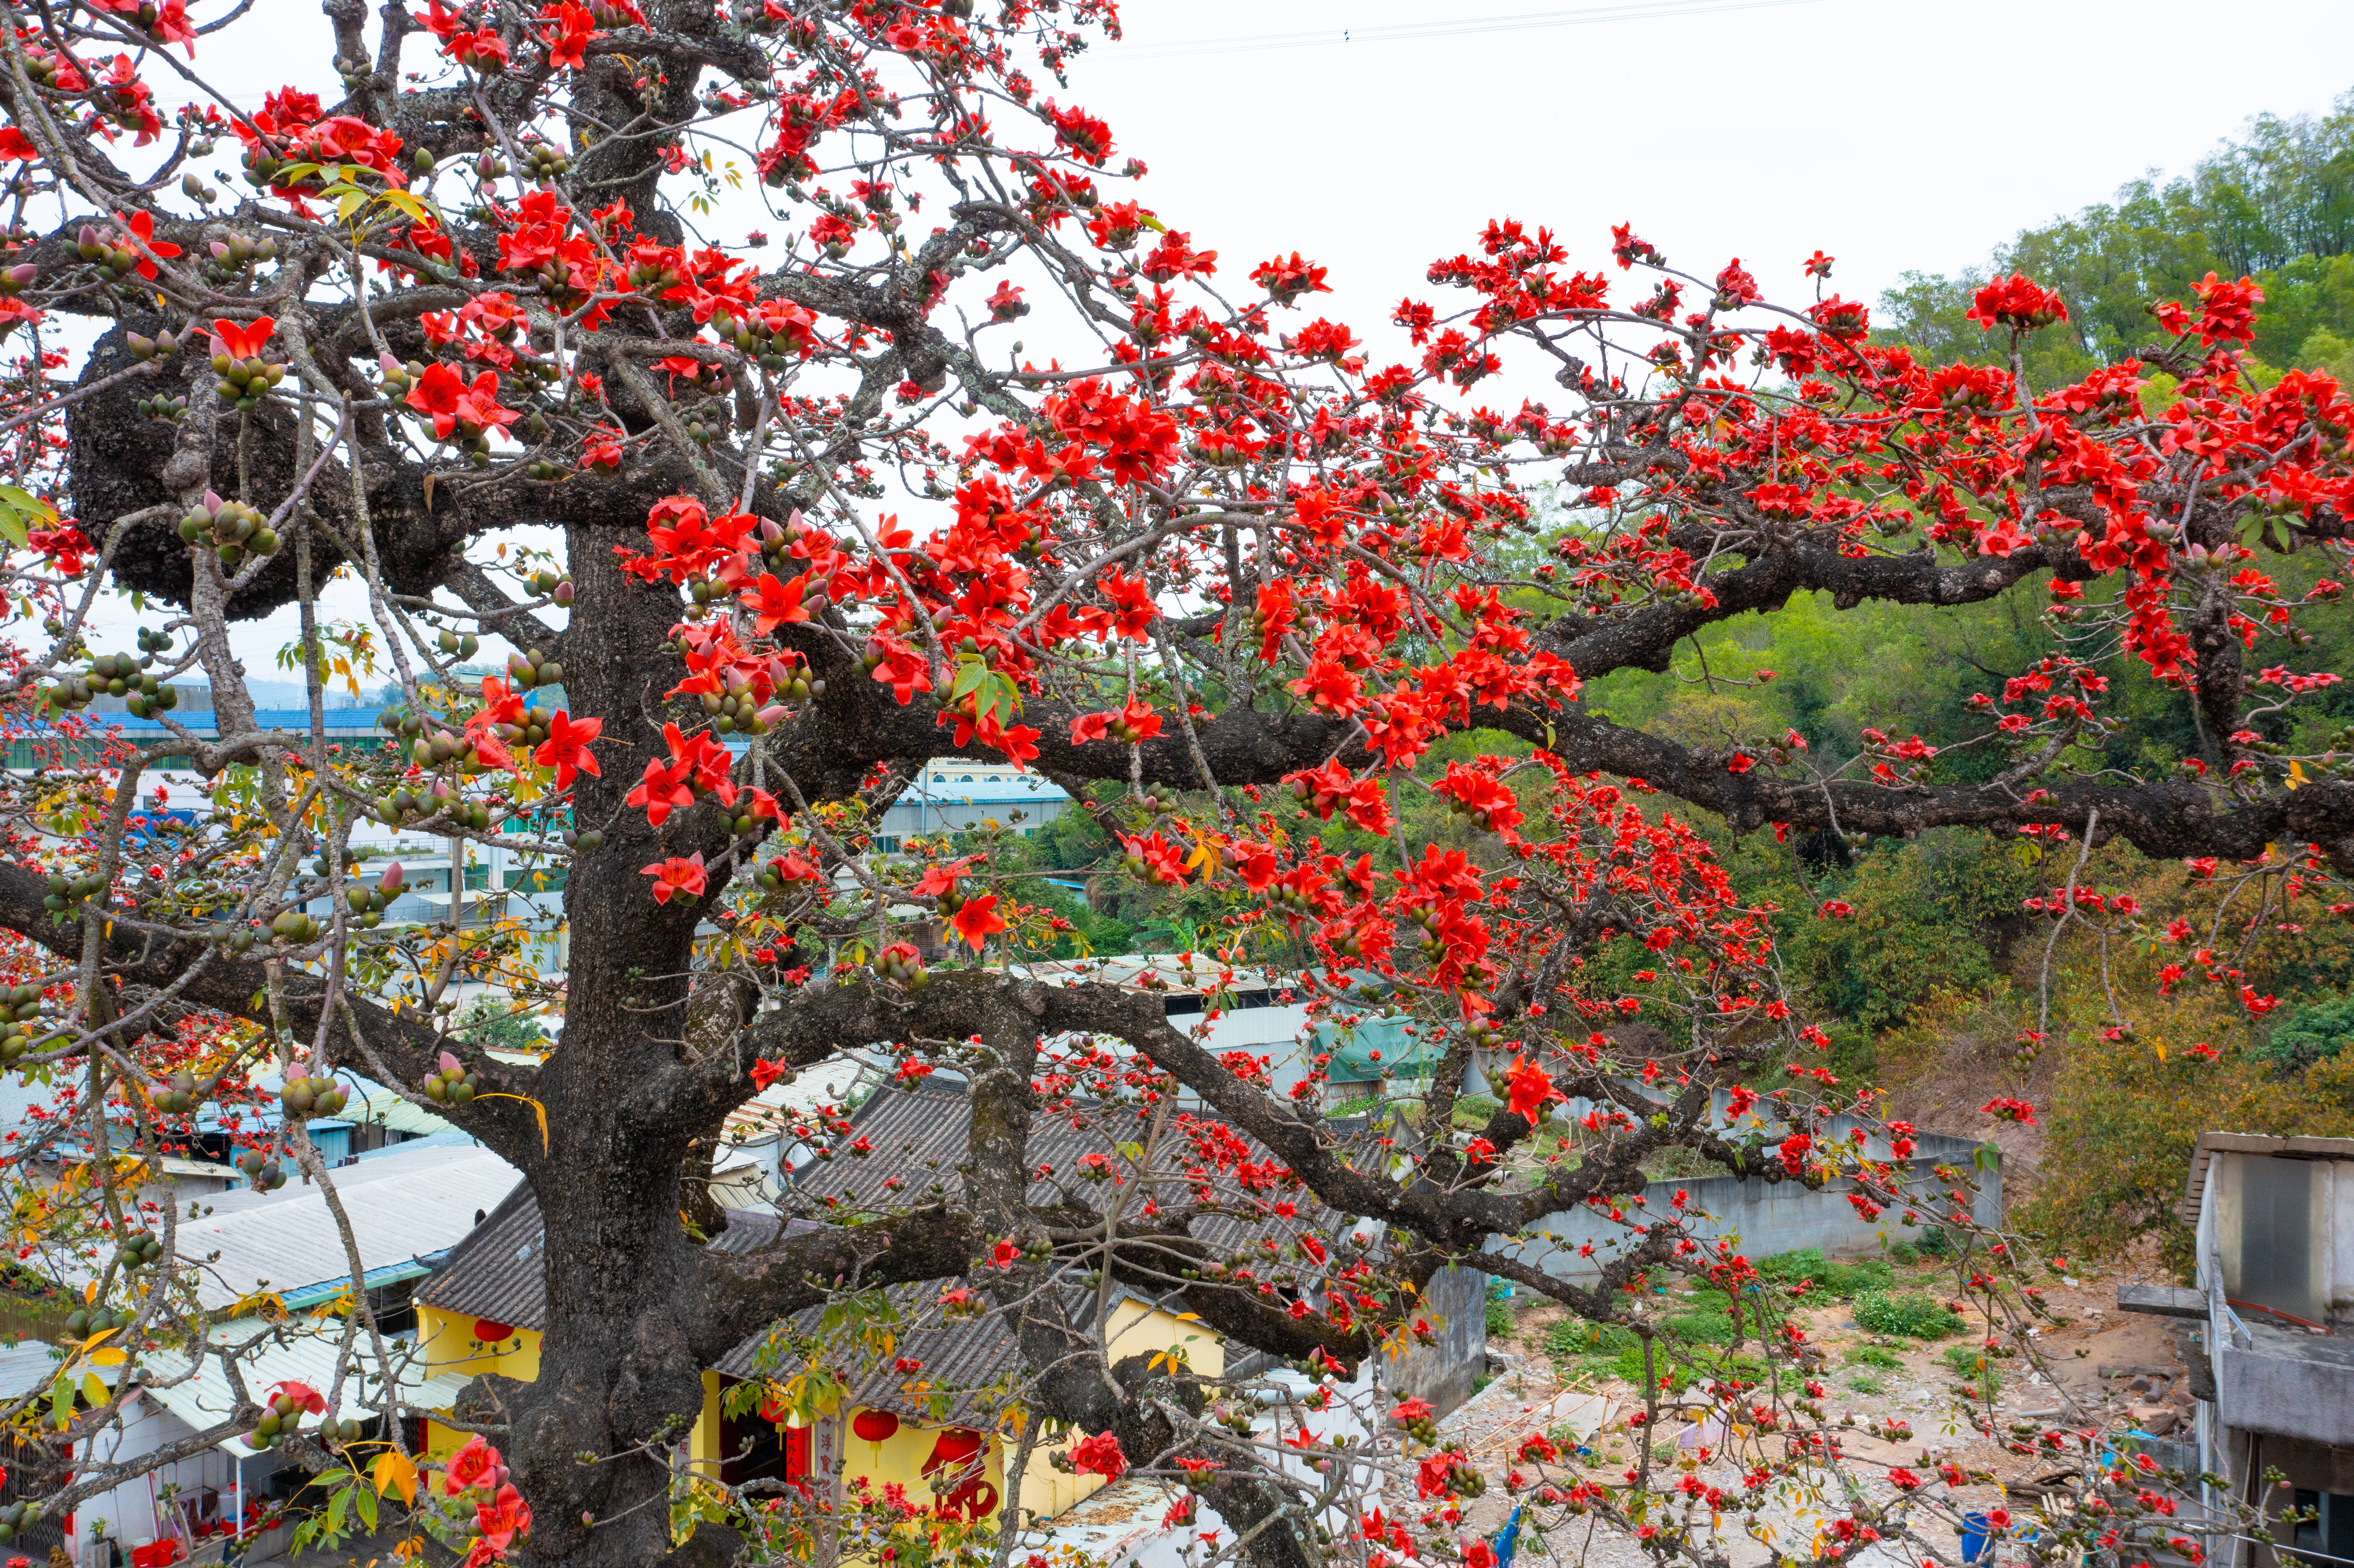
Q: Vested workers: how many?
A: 0